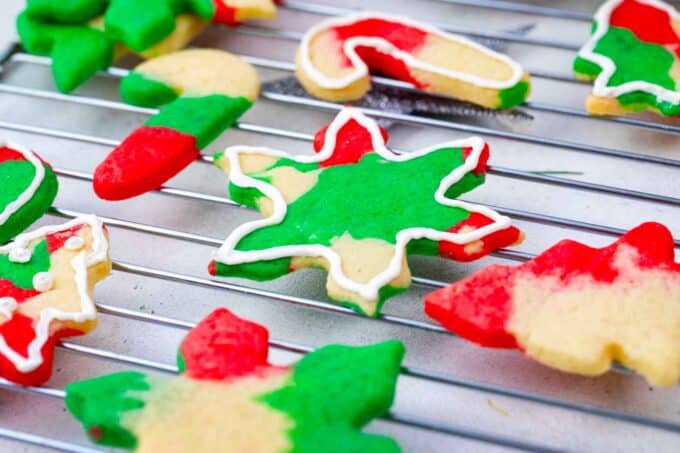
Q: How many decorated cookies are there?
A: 5